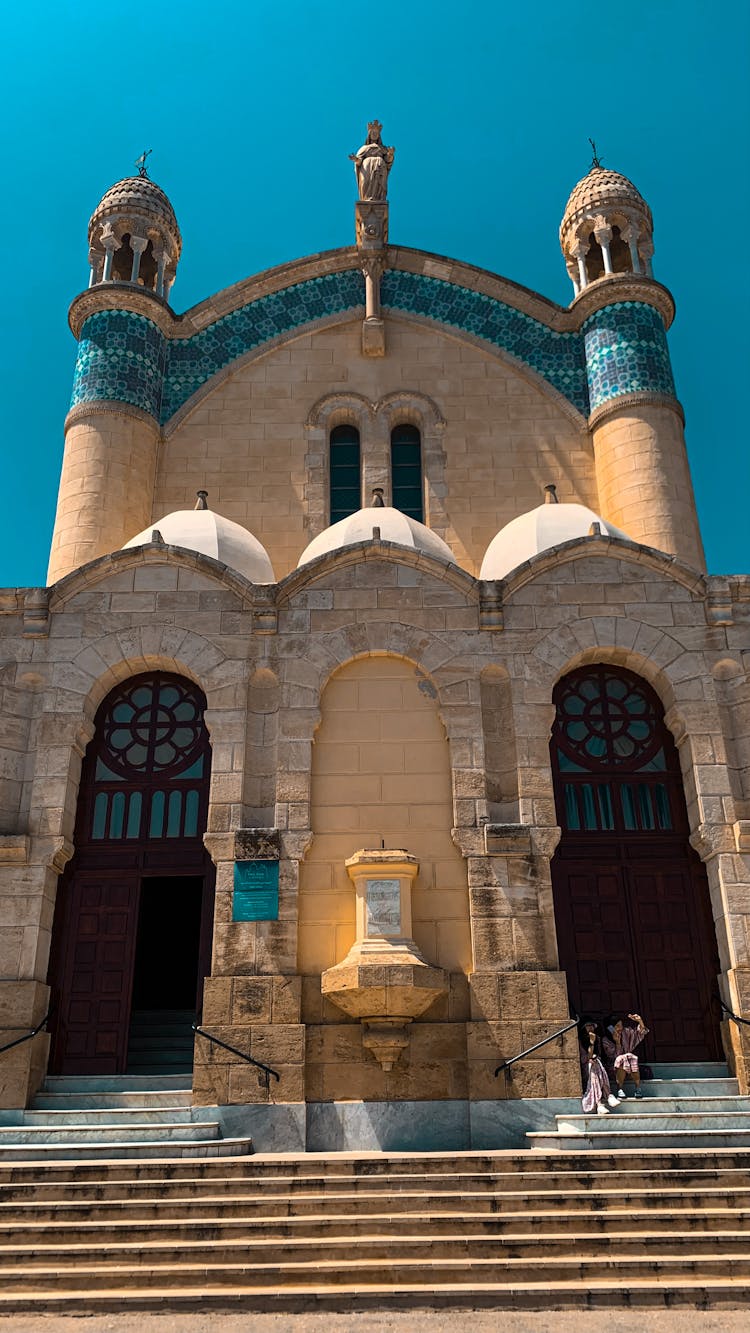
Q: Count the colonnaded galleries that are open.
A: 2